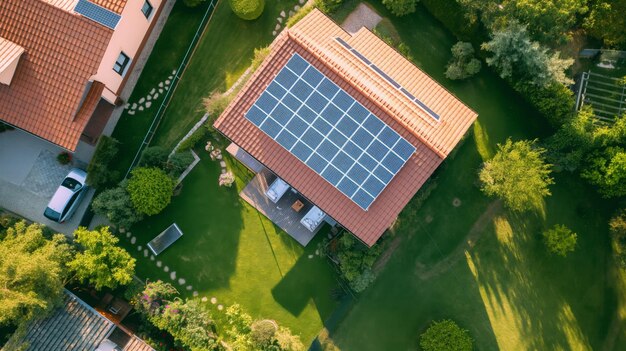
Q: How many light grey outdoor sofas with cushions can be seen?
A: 2